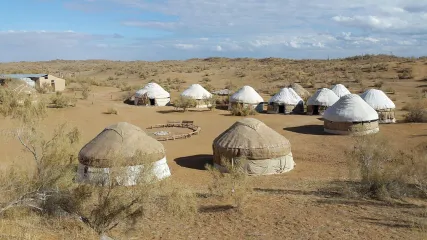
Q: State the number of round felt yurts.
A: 11